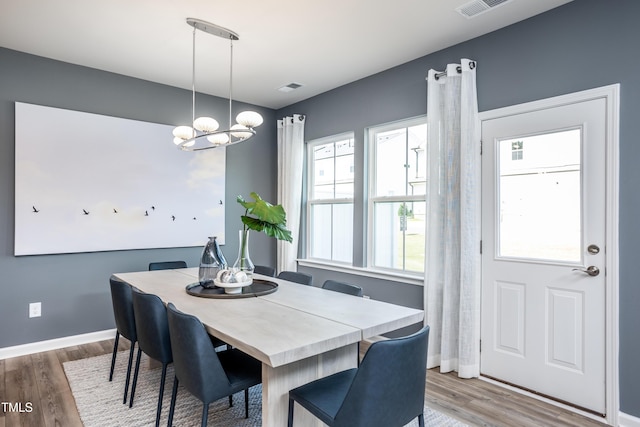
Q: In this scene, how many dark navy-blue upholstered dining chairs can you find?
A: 8